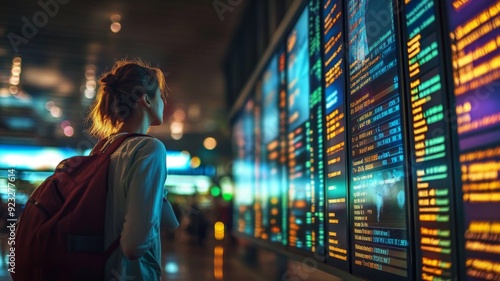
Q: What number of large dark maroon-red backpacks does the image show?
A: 1